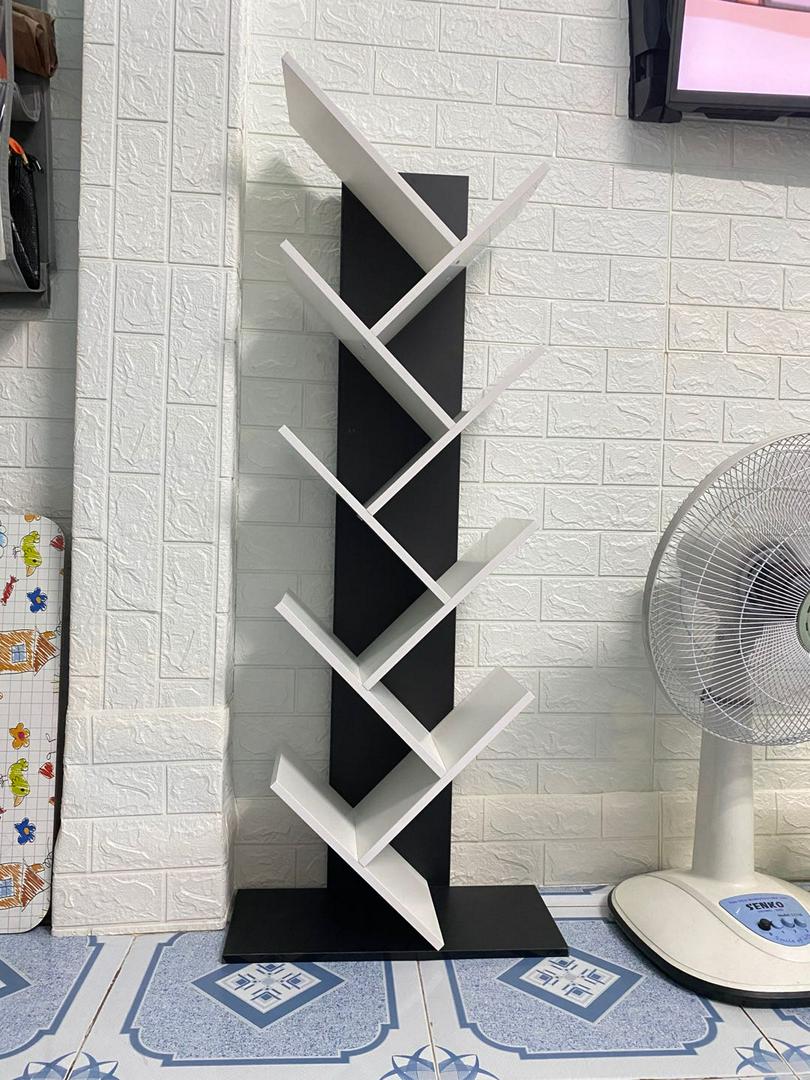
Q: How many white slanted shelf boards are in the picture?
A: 9